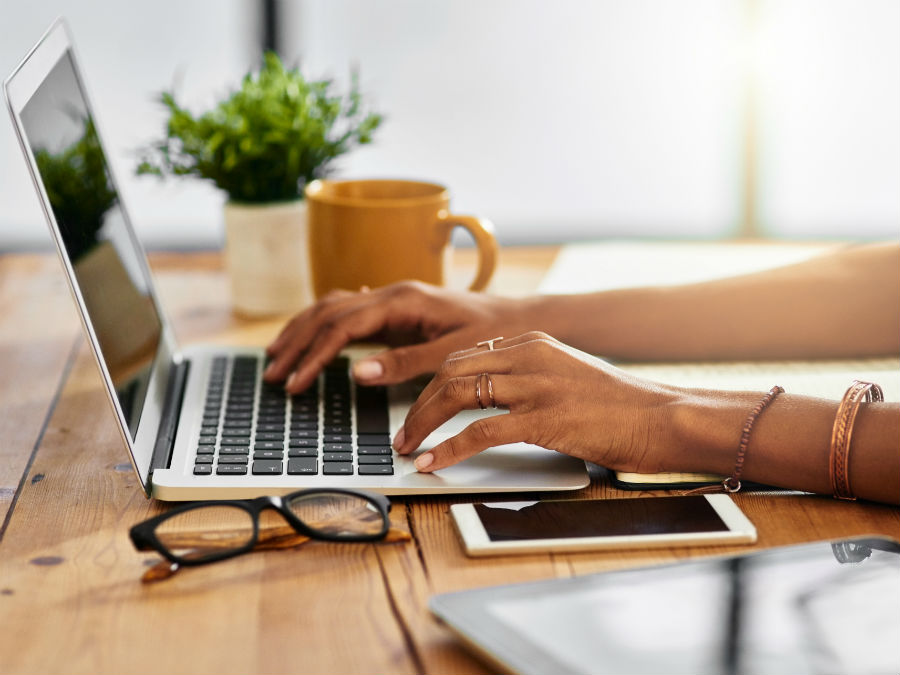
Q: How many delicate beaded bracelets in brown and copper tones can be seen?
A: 1